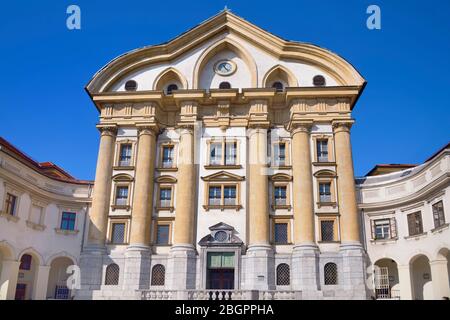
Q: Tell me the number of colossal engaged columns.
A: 6